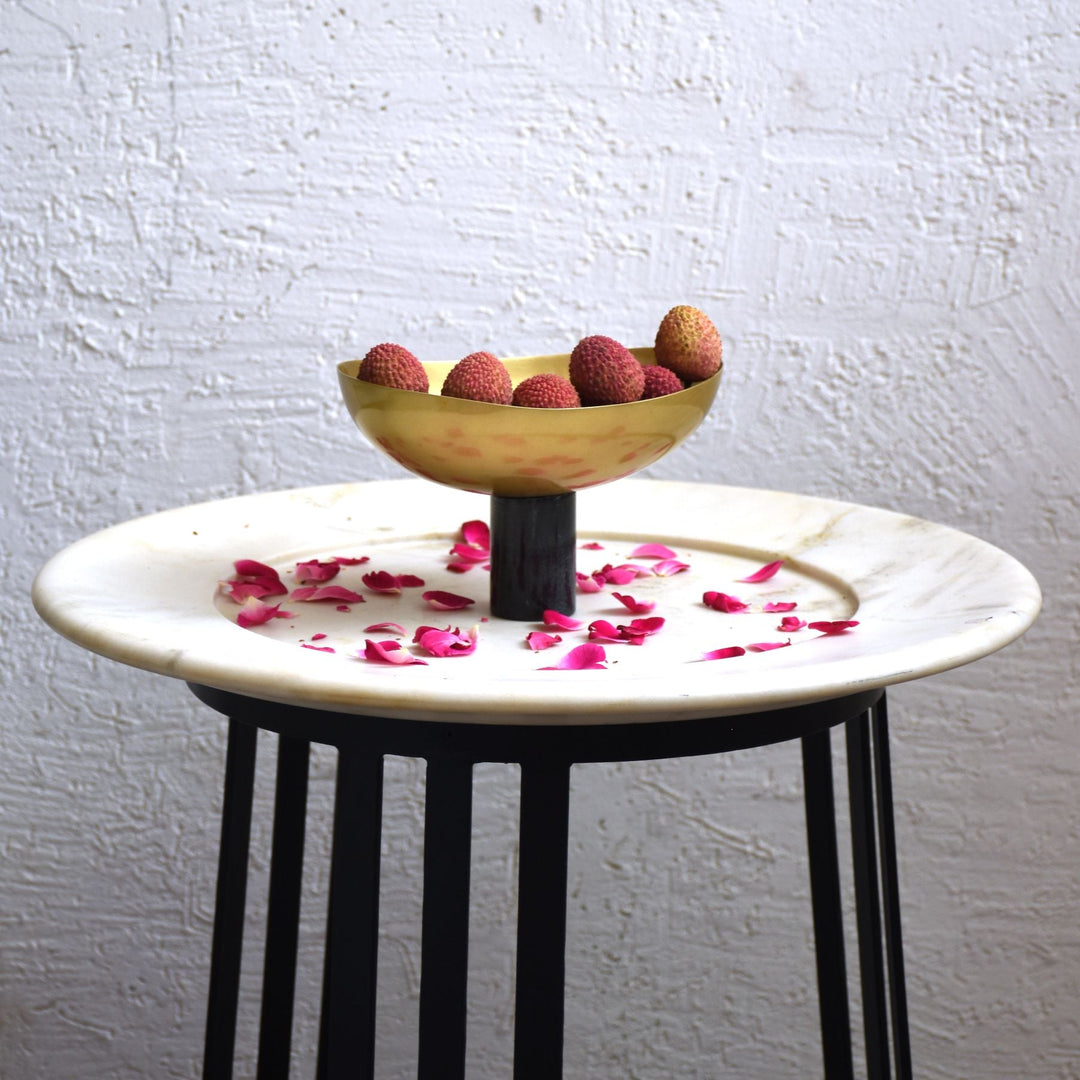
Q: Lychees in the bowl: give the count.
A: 6